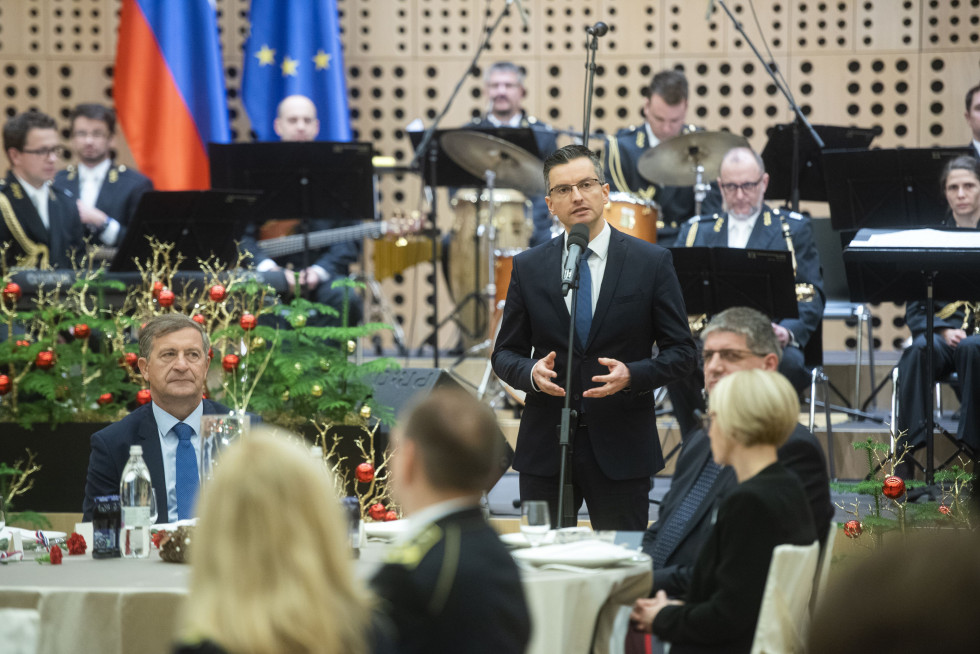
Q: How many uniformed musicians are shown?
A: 8